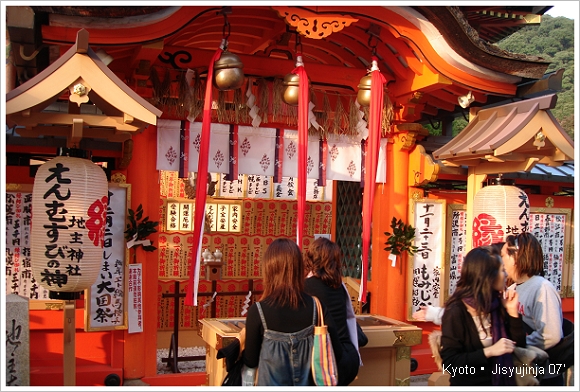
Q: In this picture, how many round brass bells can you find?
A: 3